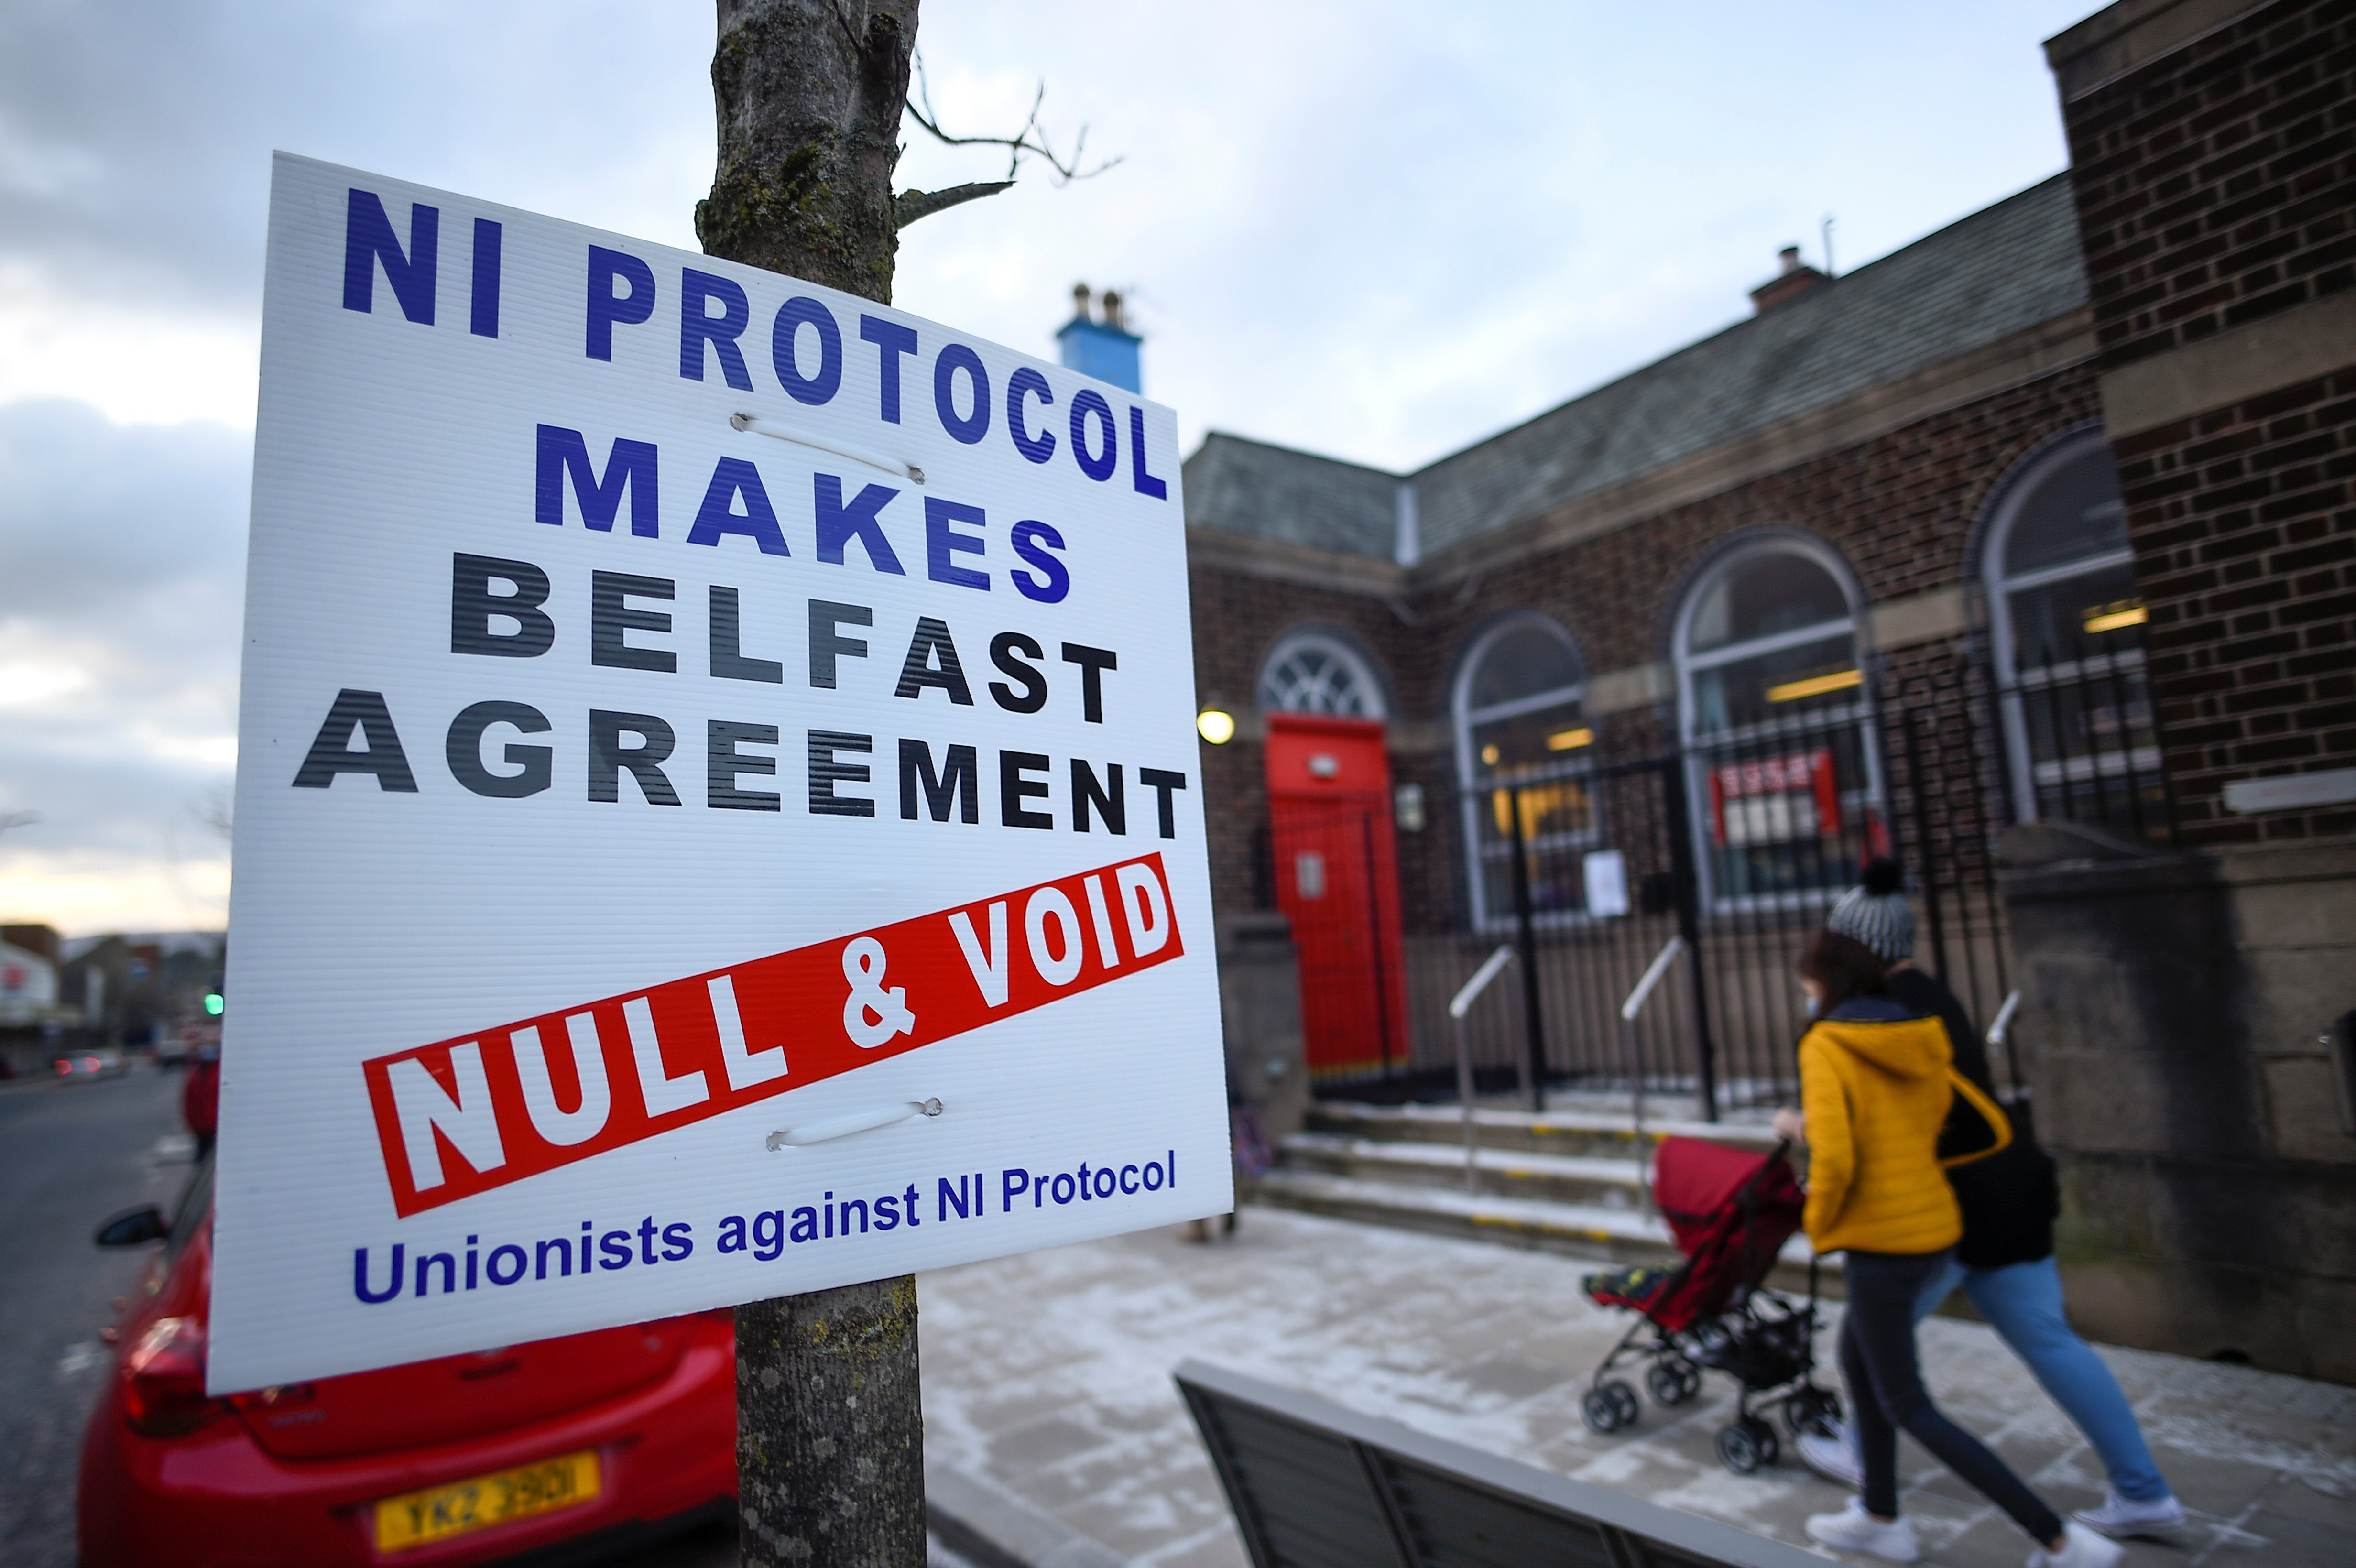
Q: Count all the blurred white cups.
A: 0